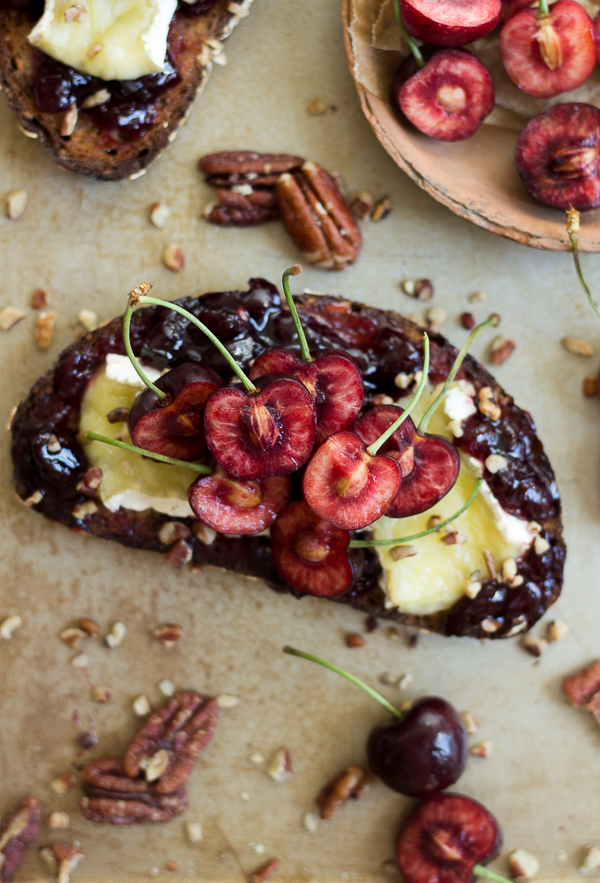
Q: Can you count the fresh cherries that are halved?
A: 12